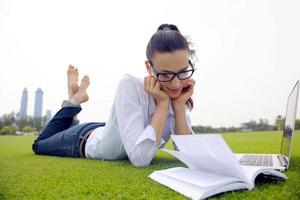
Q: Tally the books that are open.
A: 1